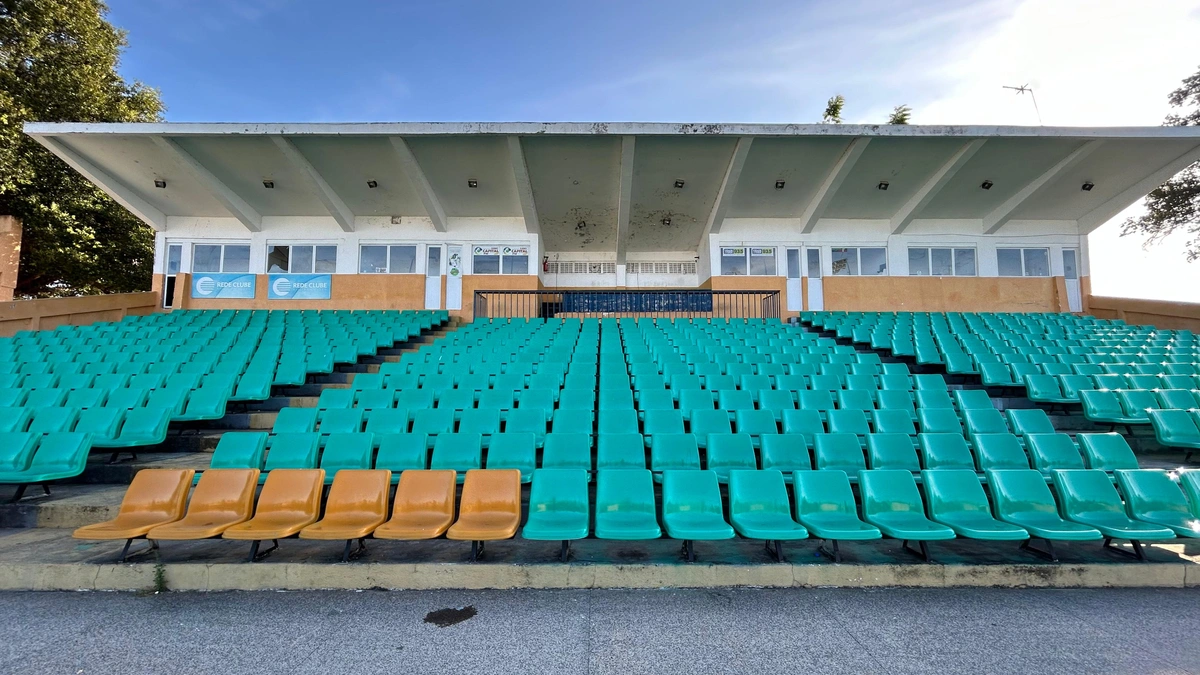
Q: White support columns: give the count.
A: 11